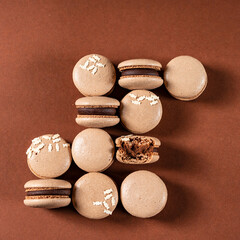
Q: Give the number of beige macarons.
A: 11